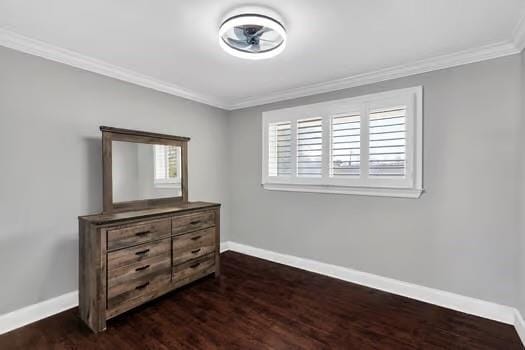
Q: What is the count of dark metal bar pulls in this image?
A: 8